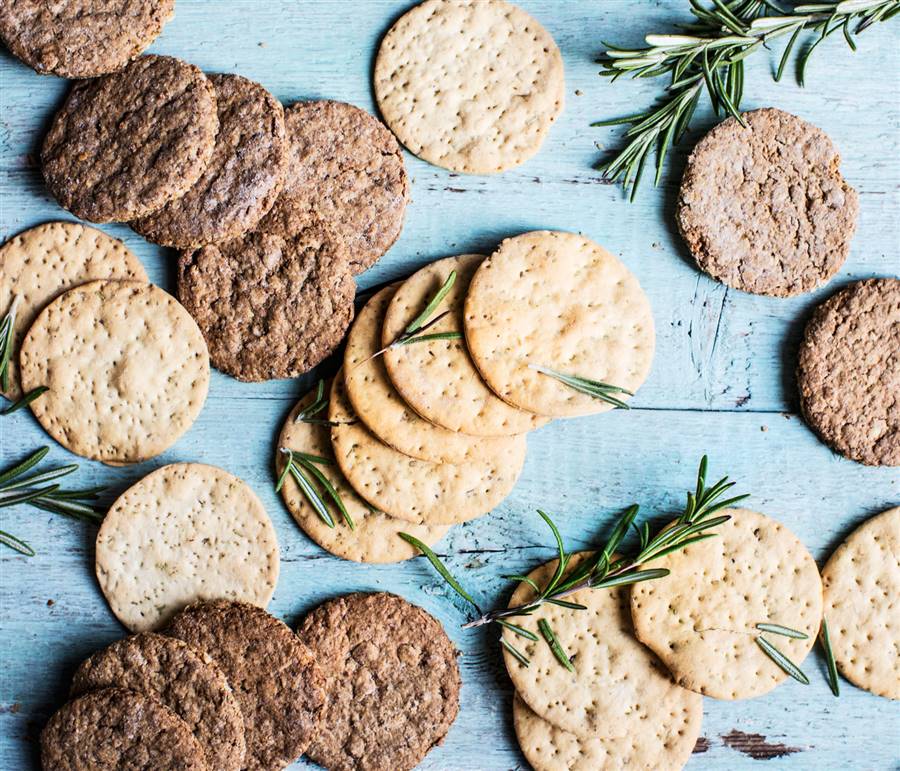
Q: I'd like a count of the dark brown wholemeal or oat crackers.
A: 11